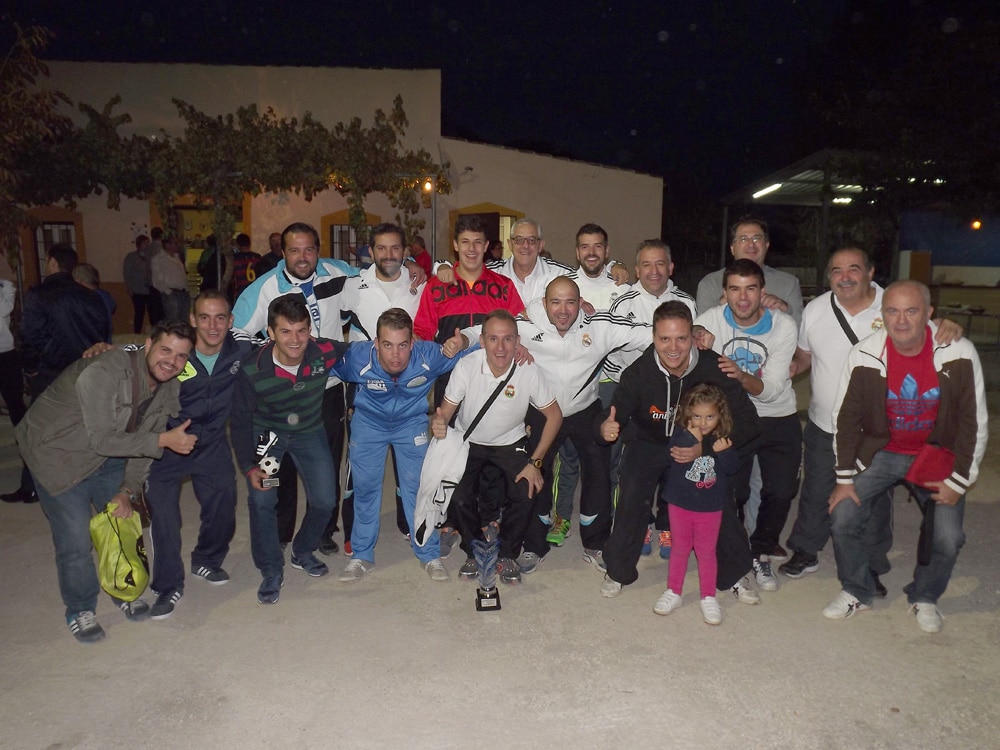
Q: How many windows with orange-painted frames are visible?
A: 2